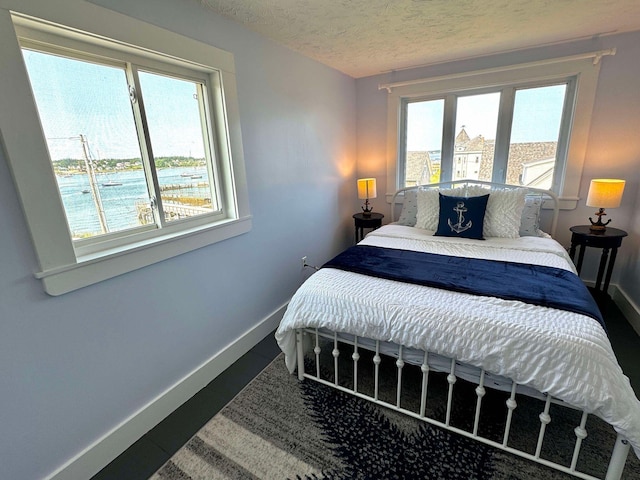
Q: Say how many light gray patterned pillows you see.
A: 2